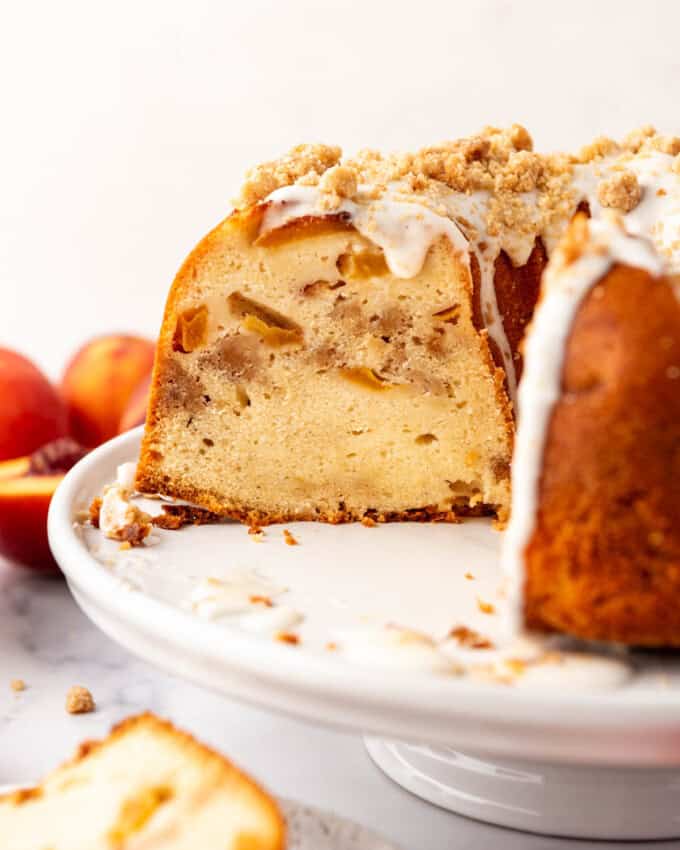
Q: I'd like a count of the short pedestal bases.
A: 1